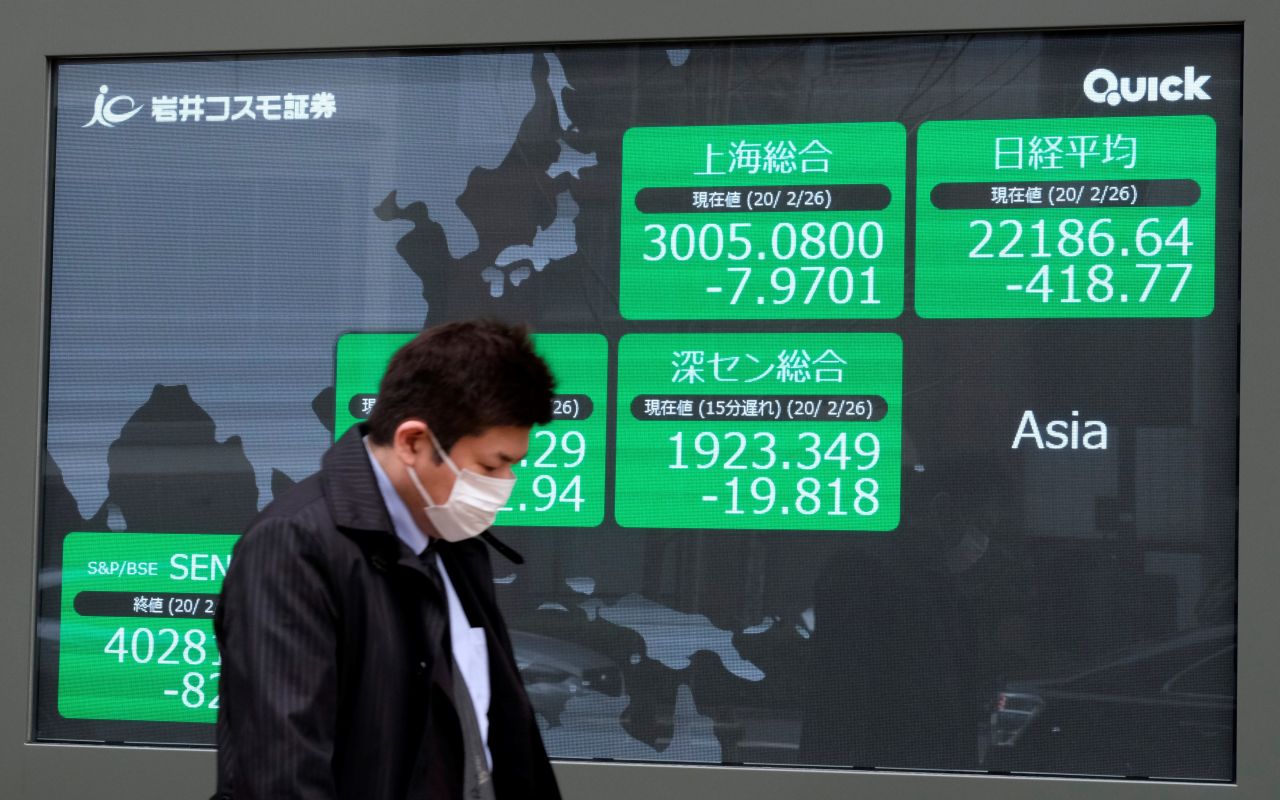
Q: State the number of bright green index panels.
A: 5